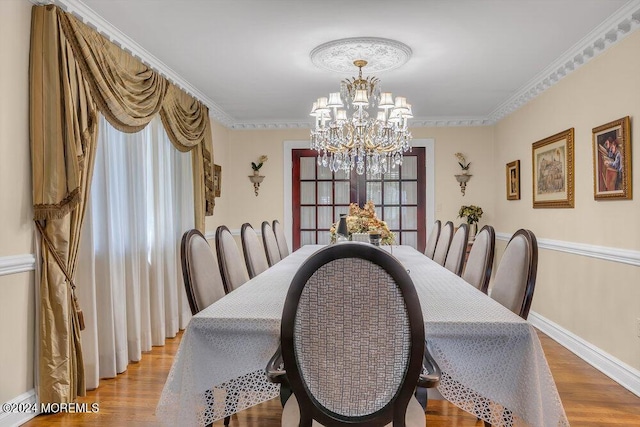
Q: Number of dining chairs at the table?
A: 11